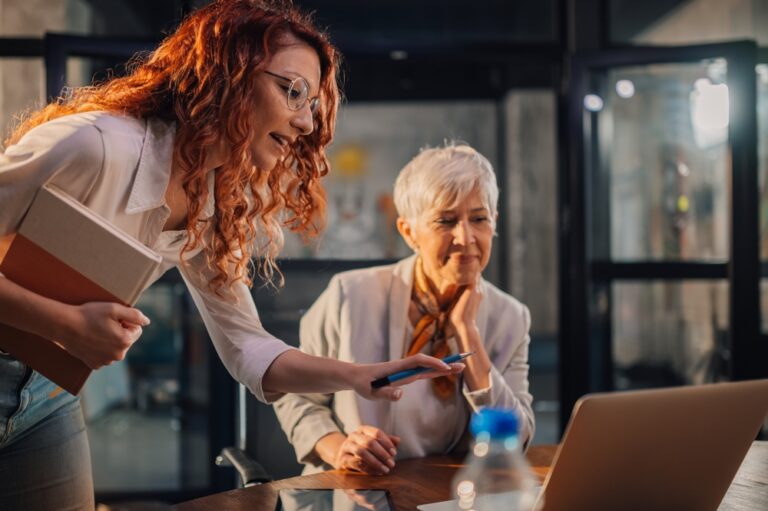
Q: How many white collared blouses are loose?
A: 1